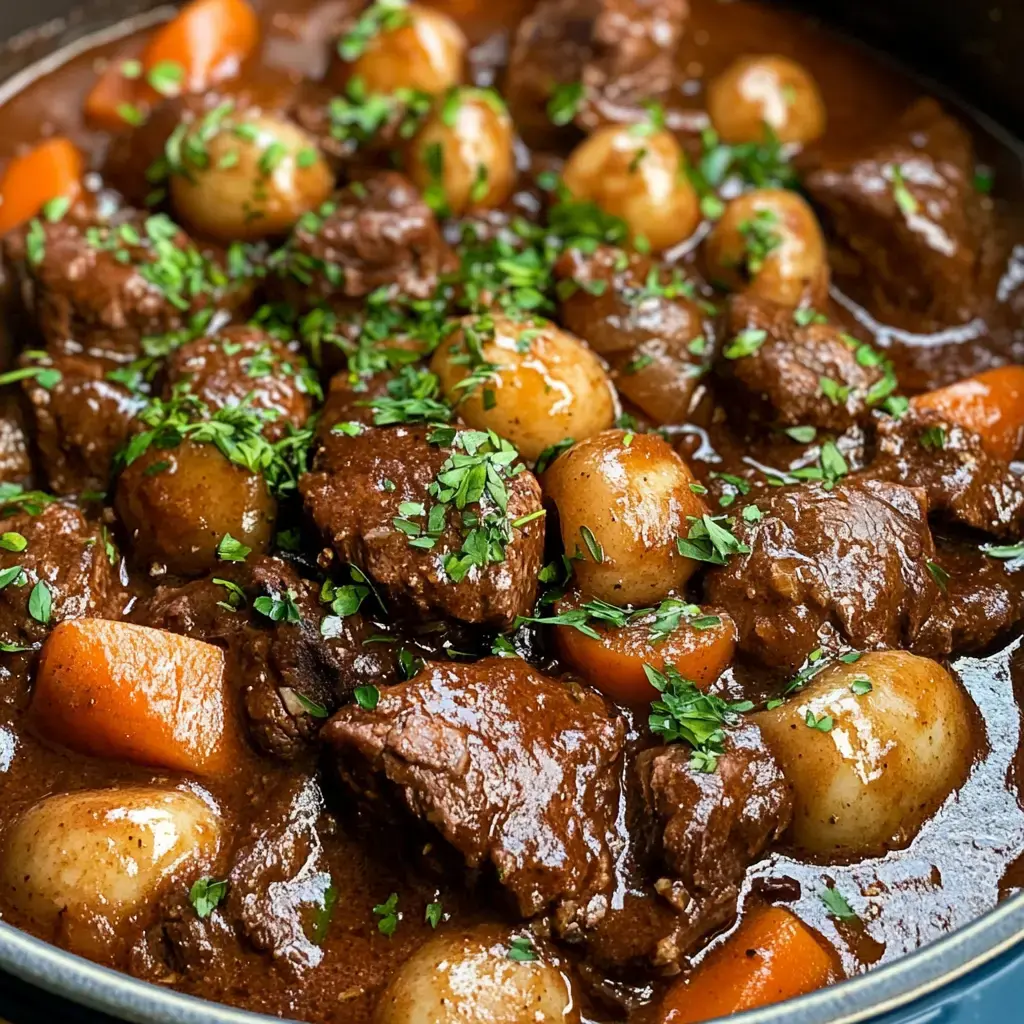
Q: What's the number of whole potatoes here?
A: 12